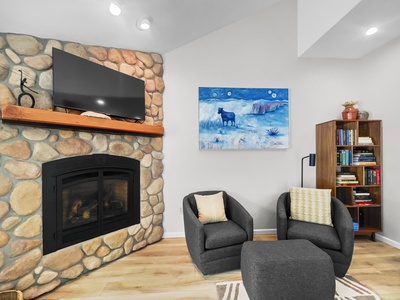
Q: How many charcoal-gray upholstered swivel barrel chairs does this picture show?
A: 2